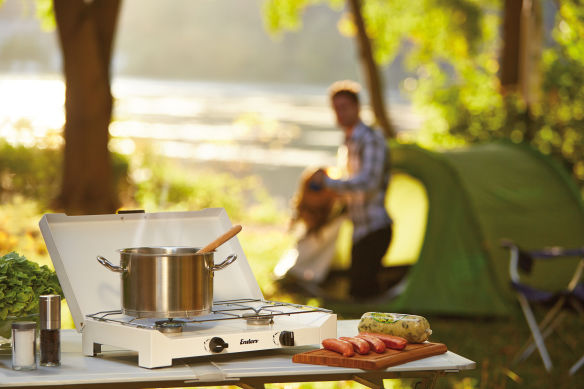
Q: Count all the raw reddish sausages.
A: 4